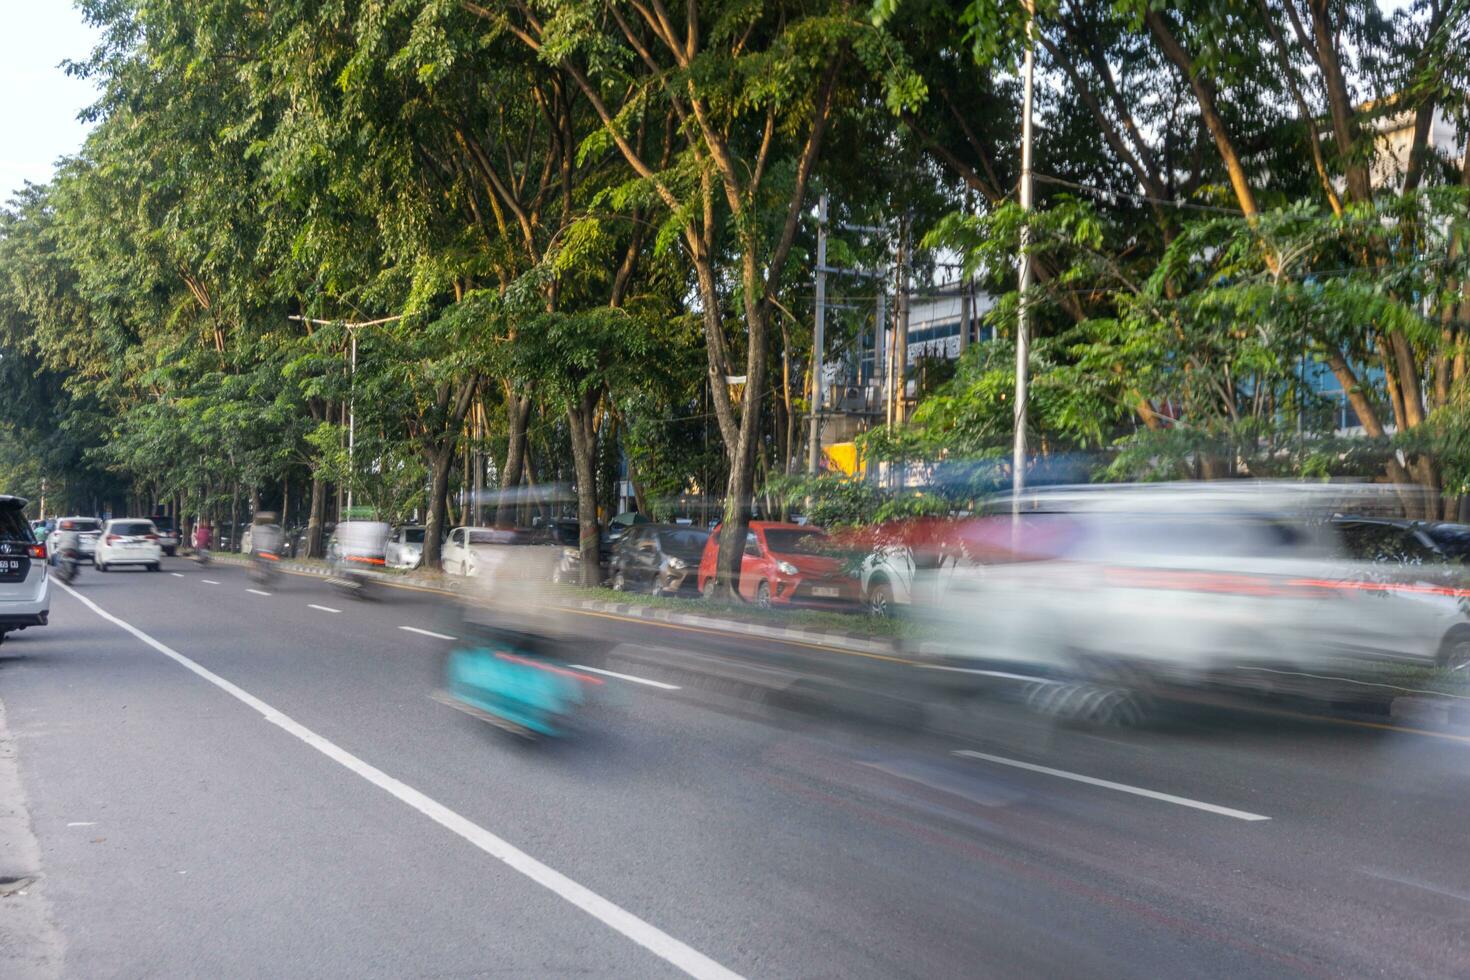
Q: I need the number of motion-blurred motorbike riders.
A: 5